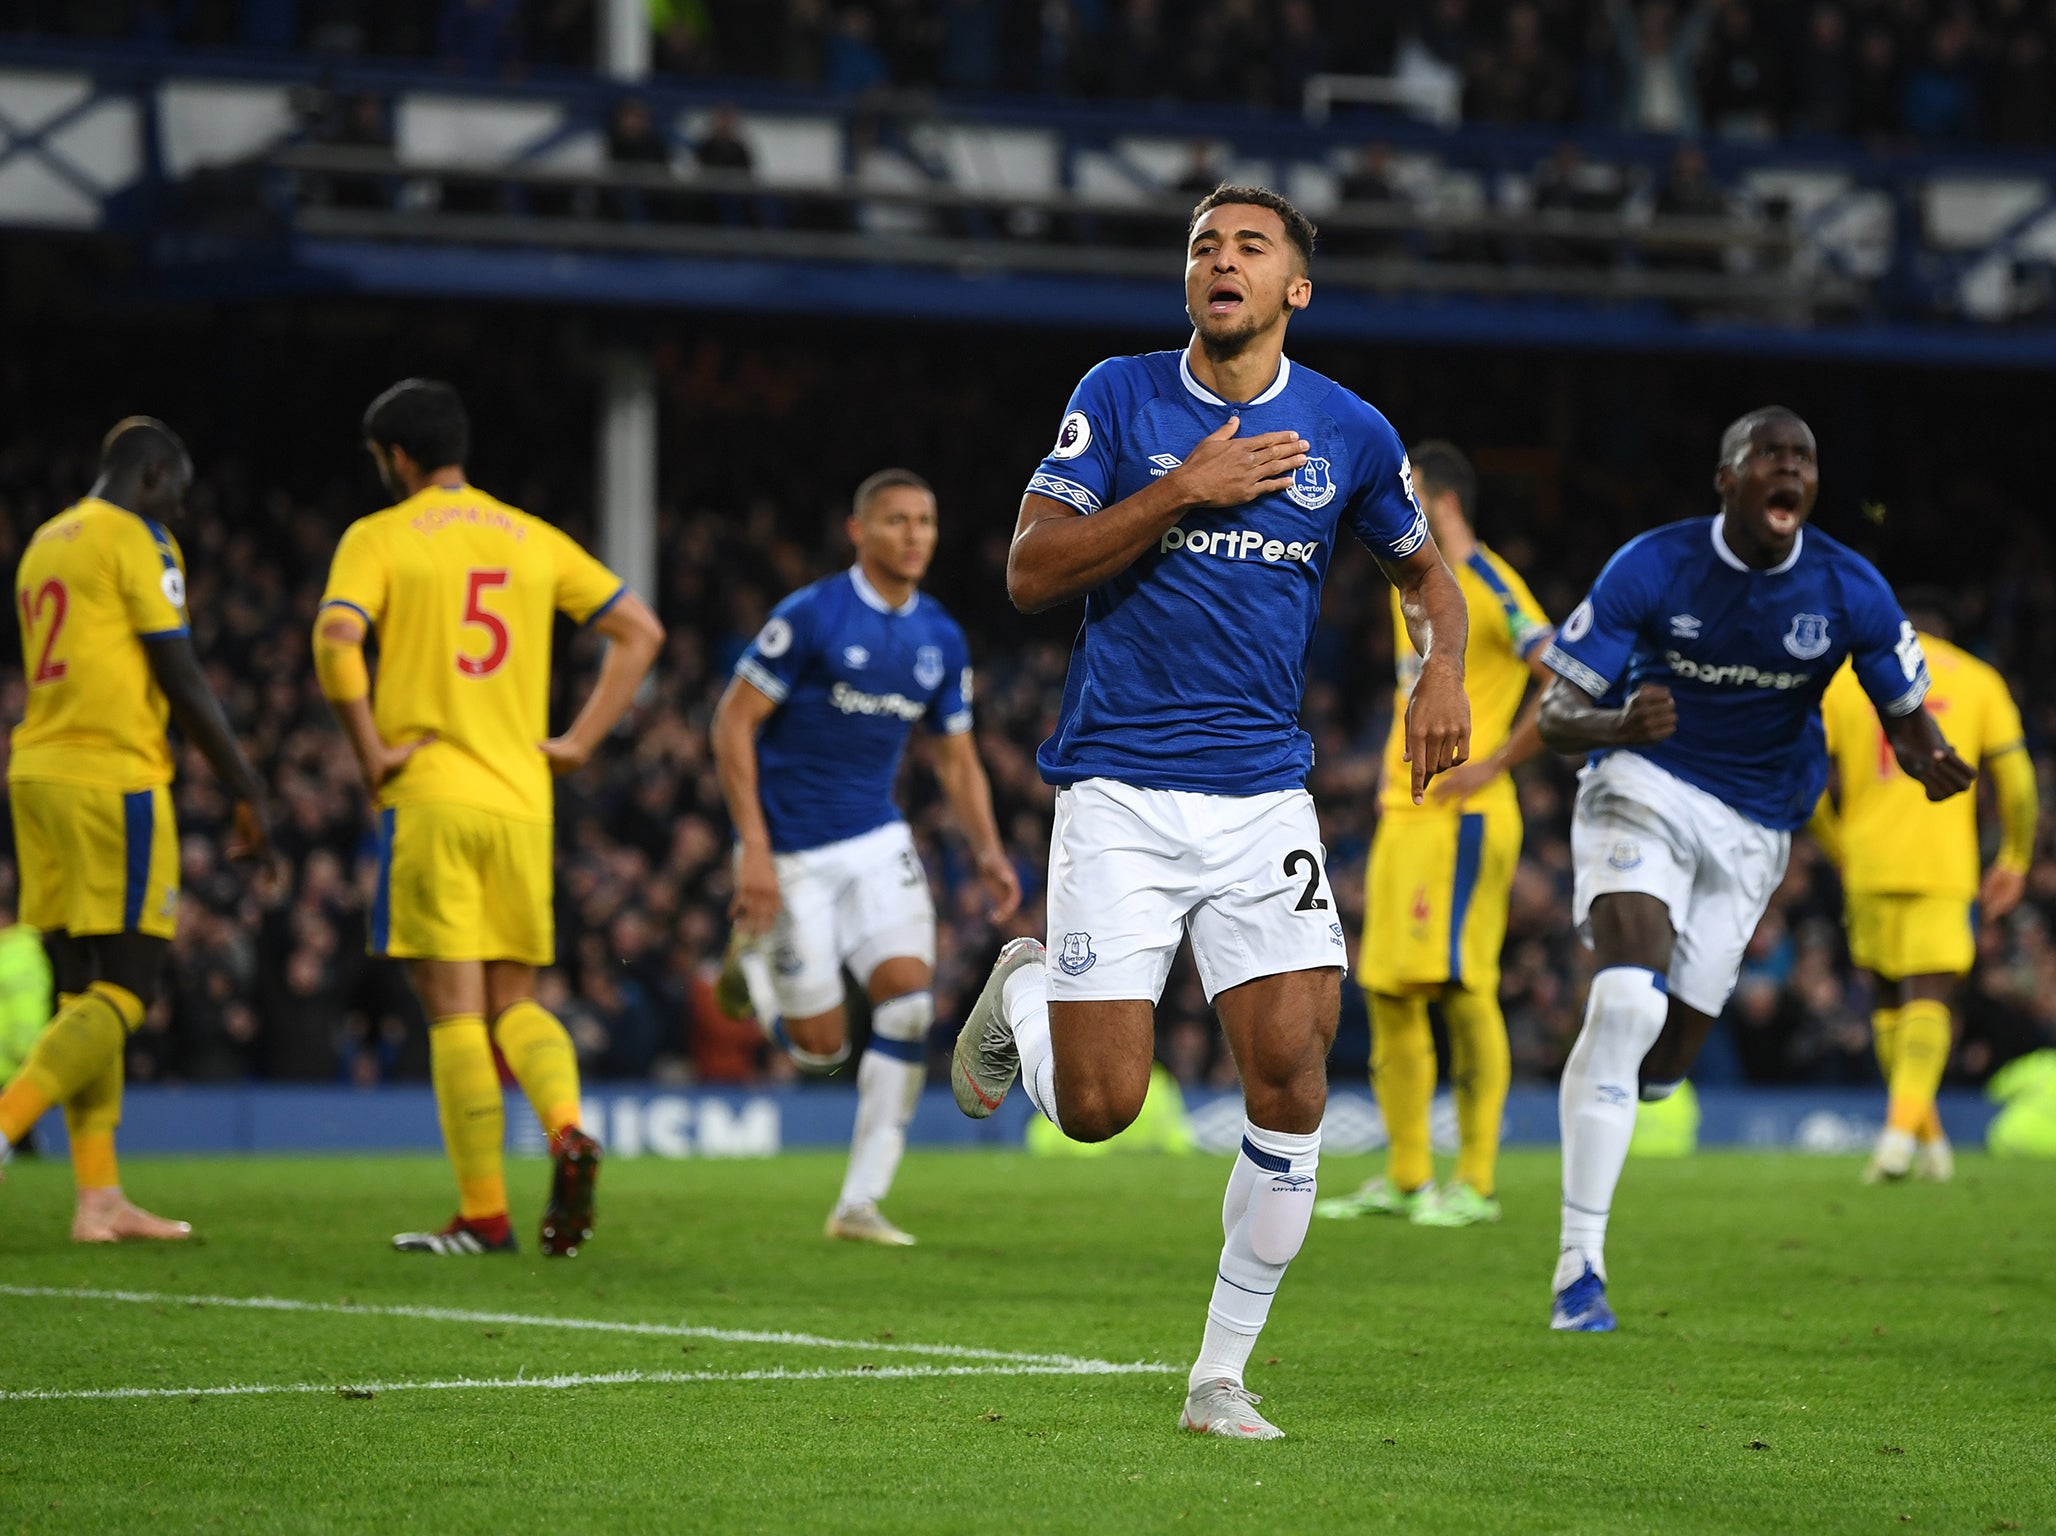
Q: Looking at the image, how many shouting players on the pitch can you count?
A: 2